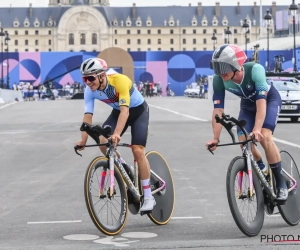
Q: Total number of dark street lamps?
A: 7